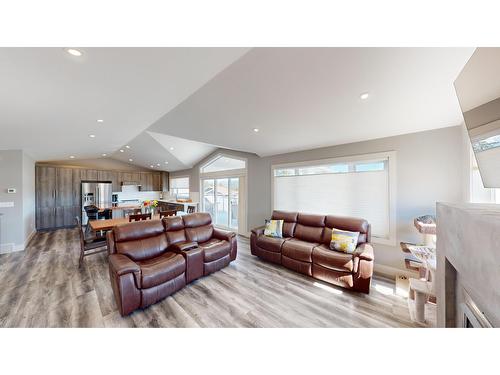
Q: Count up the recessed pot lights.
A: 14